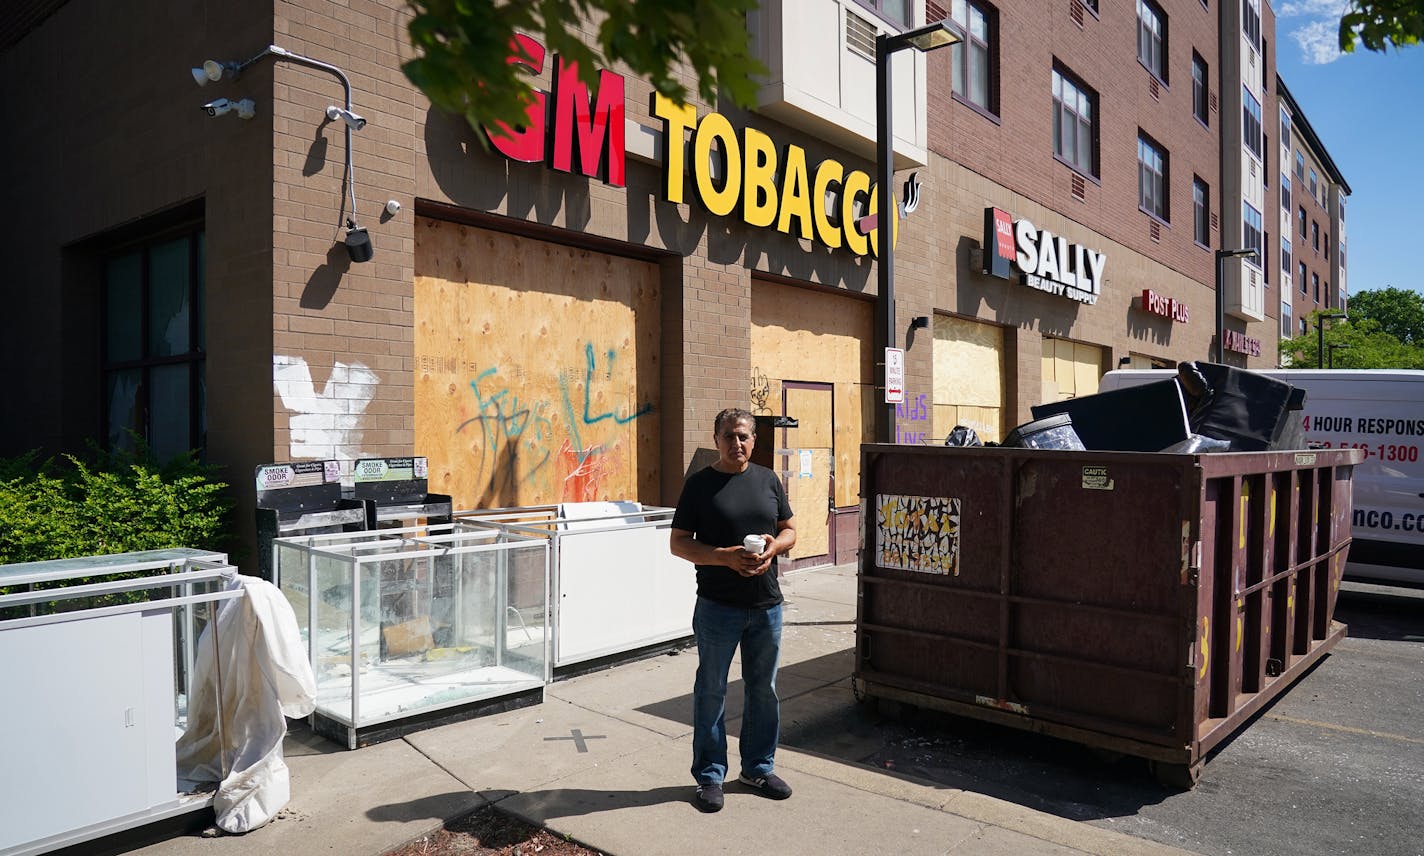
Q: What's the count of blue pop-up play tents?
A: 0